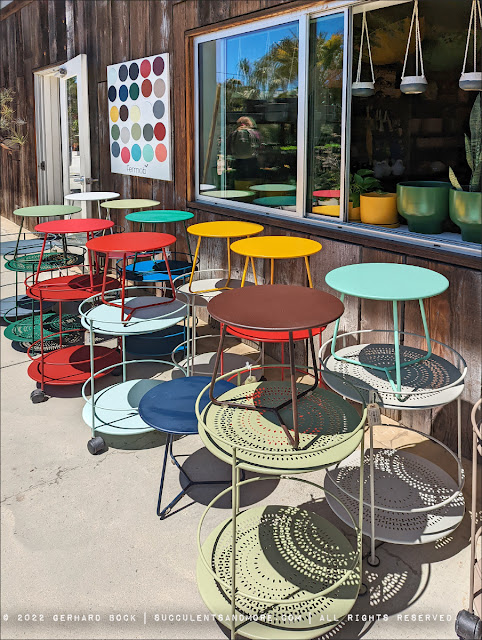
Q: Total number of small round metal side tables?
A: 11